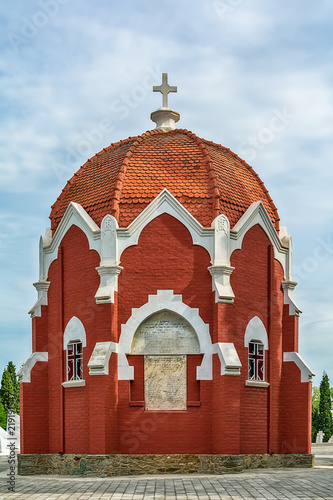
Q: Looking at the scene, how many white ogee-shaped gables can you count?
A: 3